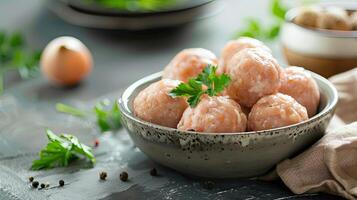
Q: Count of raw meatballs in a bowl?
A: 7